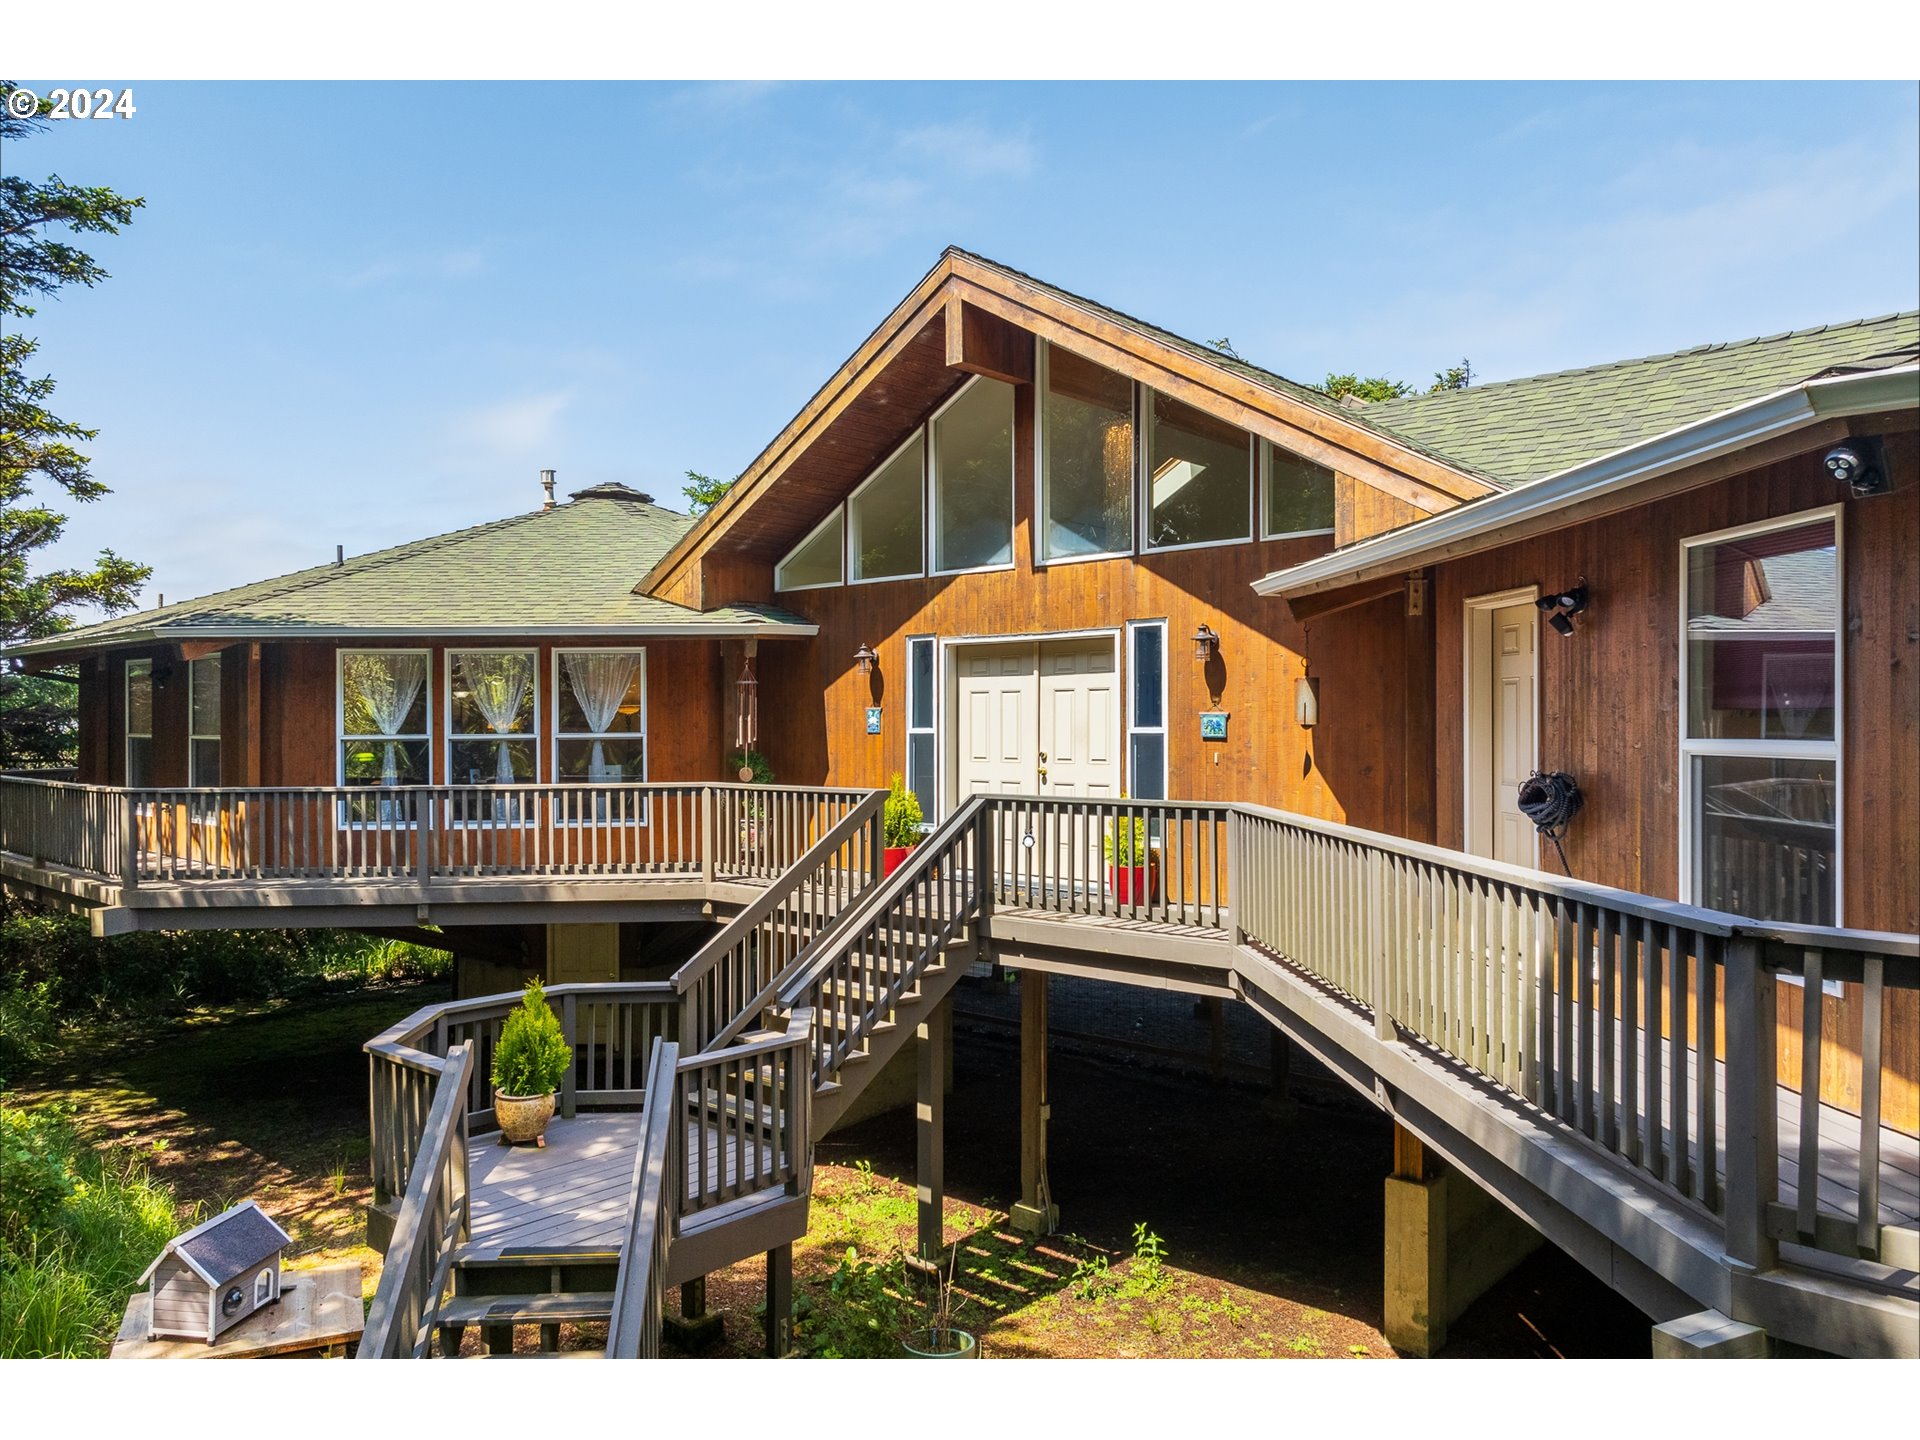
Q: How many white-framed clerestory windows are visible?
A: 6